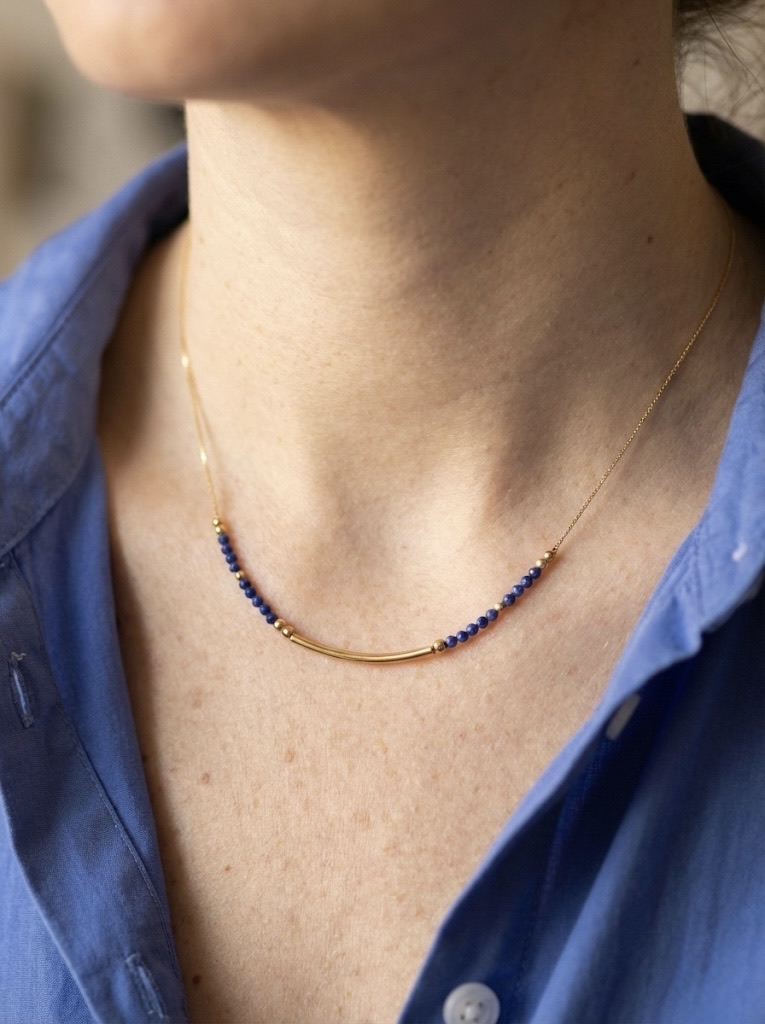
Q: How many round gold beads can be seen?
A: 9